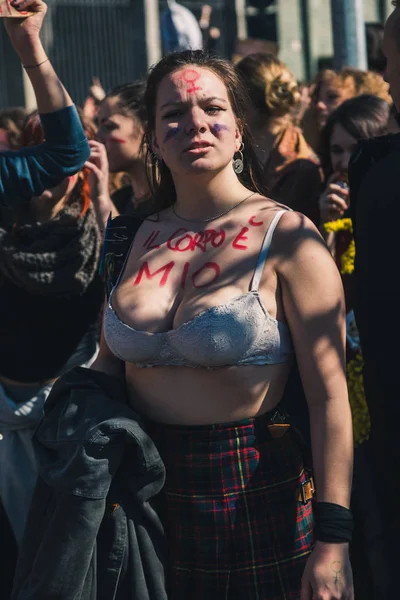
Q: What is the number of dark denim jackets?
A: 1